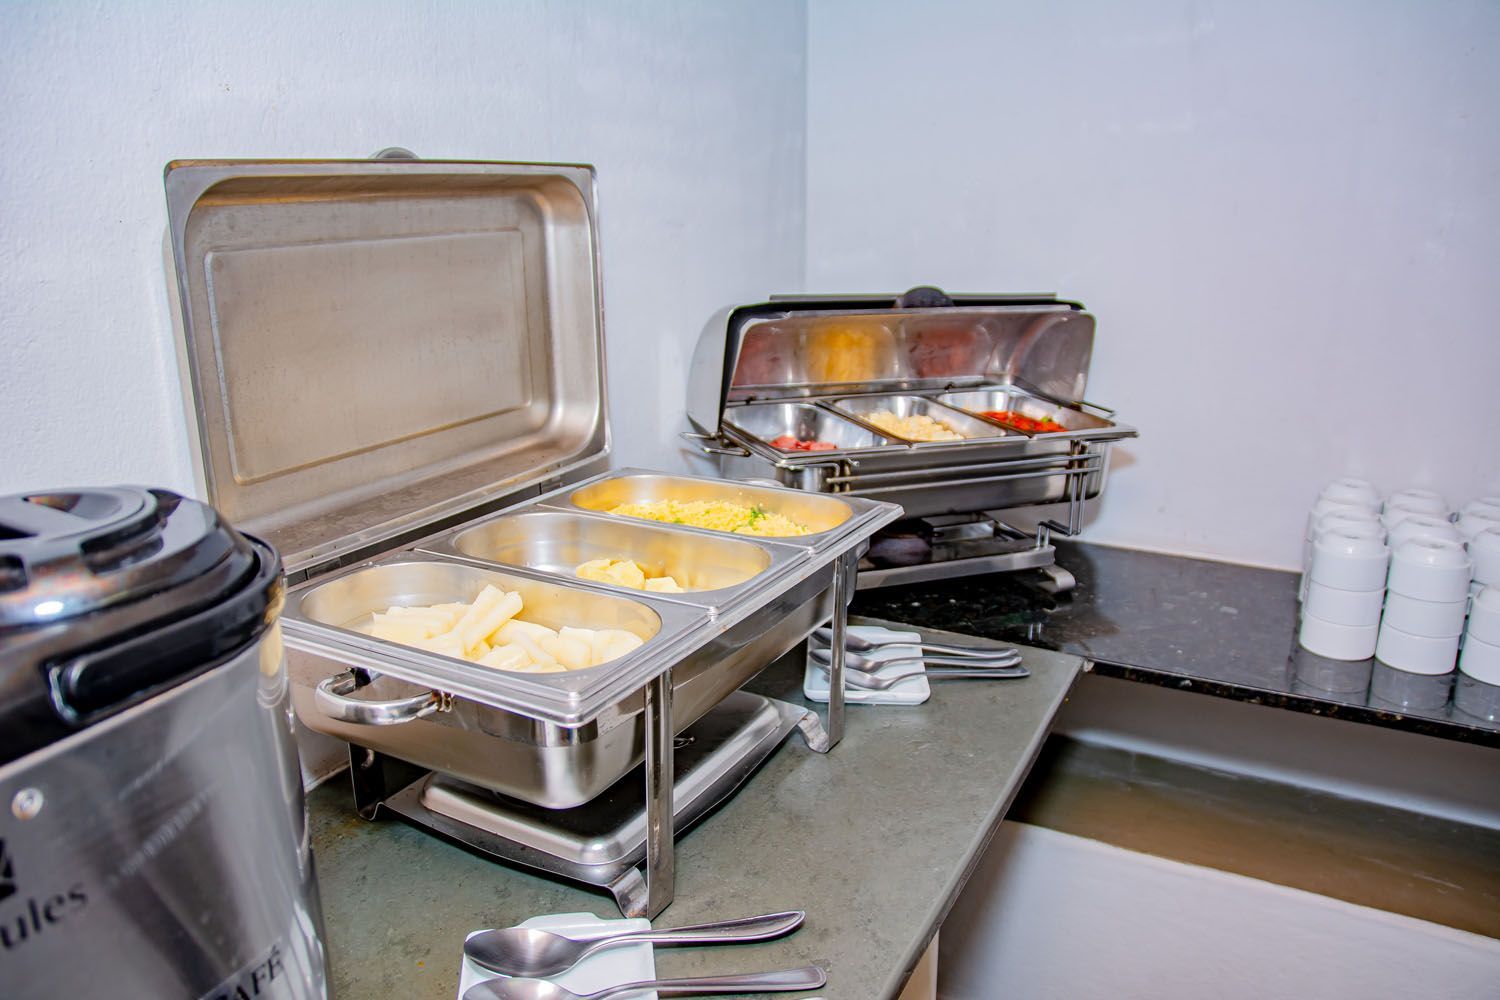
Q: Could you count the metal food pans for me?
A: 6